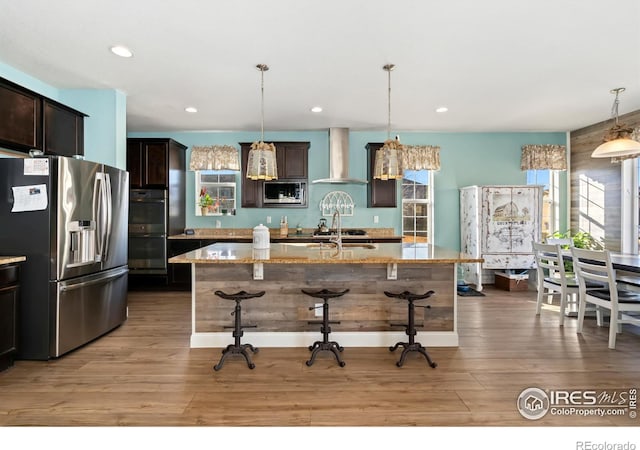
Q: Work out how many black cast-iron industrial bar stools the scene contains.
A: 3